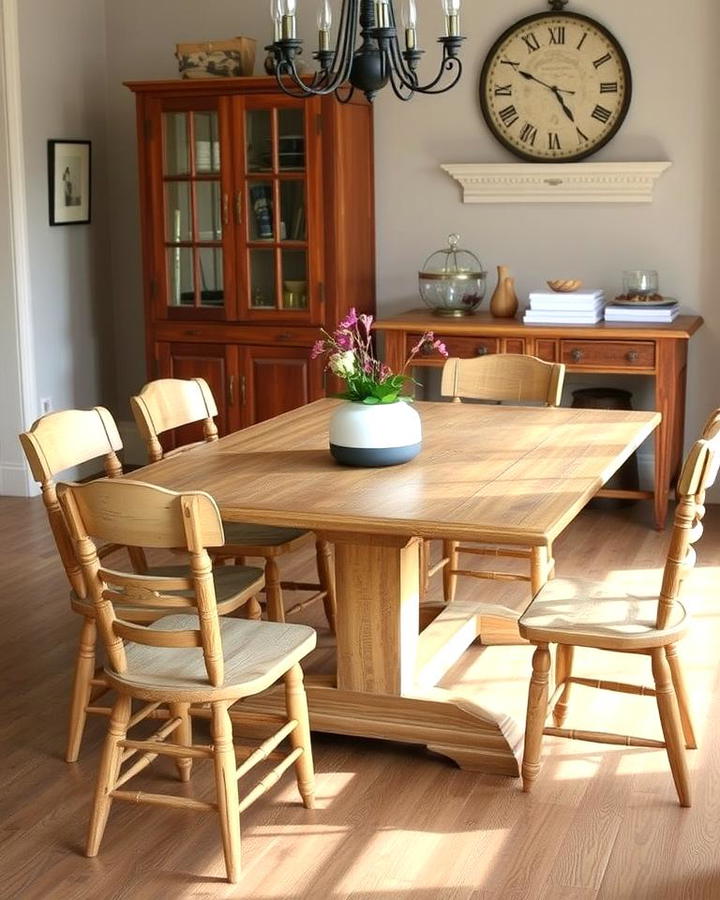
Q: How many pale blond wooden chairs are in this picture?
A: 5